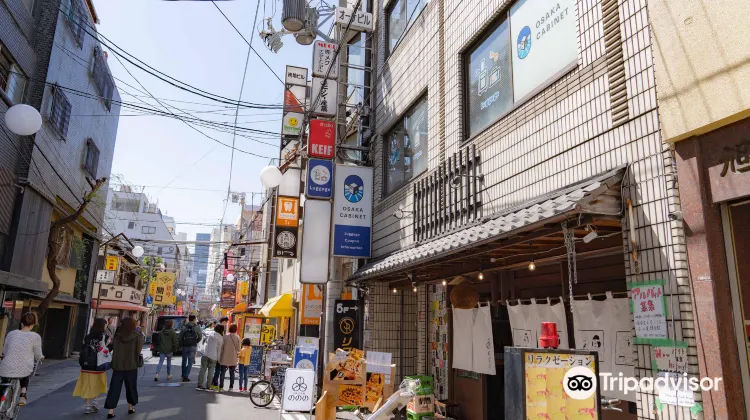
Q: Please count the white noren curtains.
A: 3